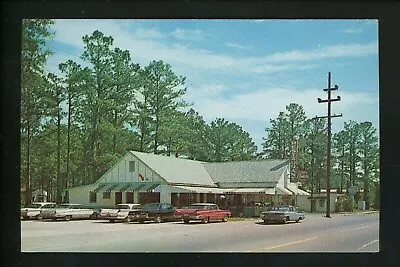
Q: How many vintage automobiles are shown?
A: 6